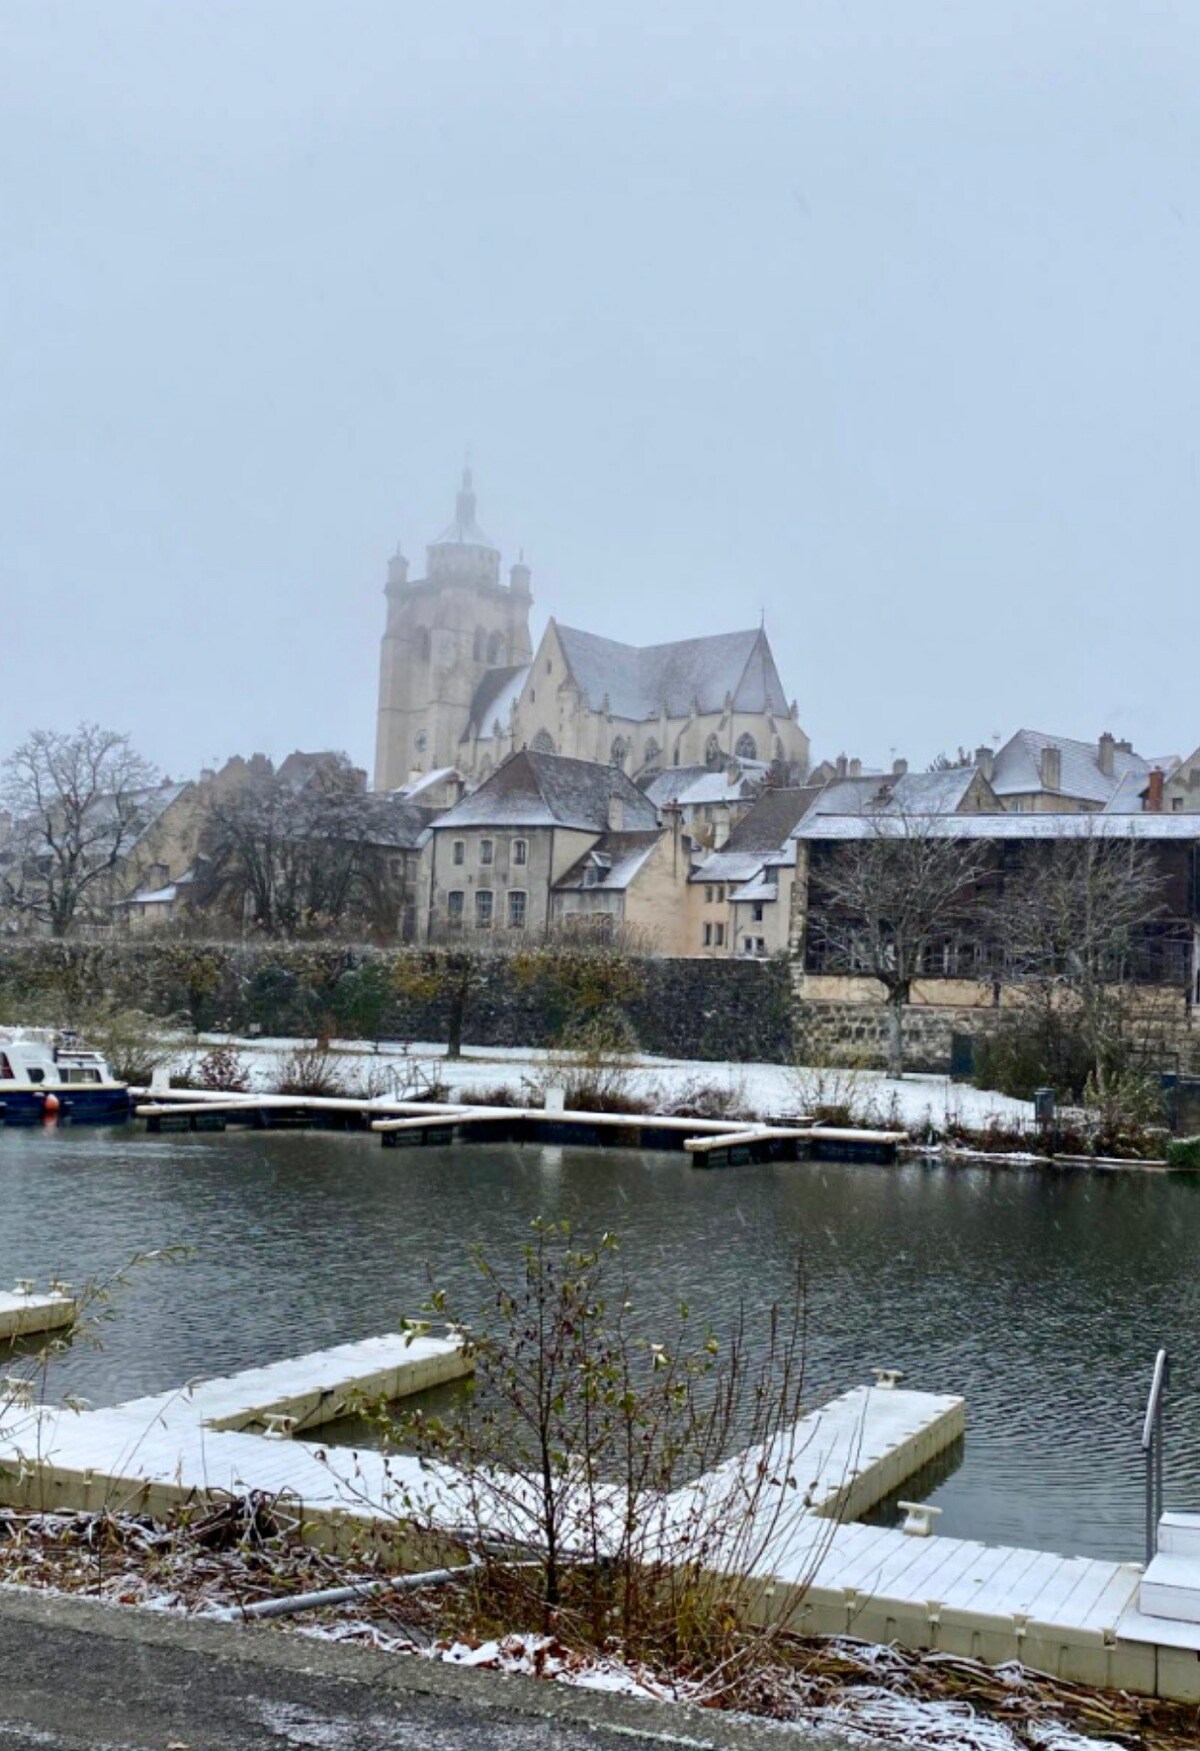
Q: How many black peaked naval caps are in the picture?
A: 0